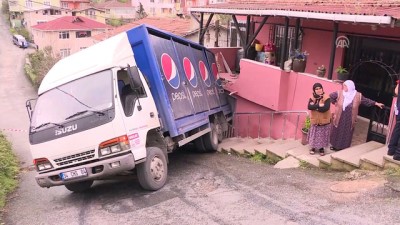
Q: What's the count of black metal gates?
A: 1